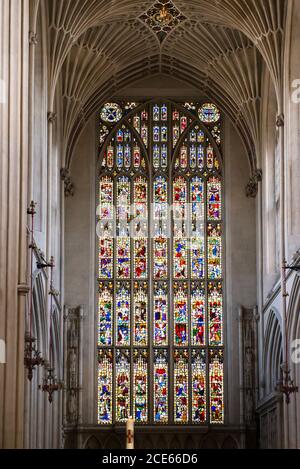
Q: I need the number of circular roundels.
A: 2